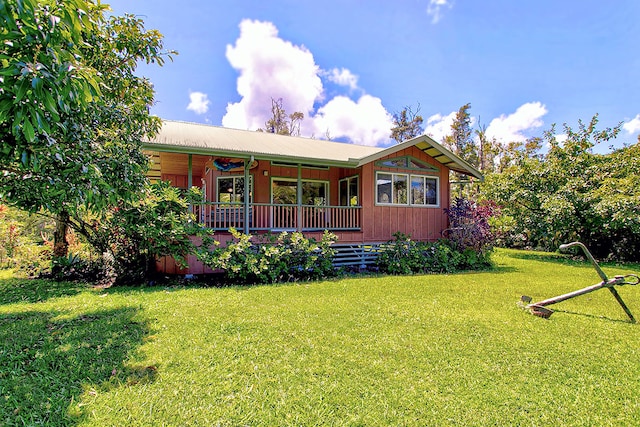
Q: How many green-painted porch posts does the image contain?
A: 3